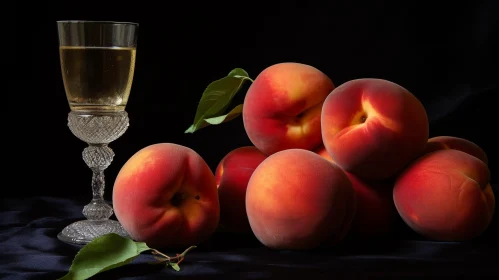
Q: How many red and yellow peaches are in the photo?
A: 8